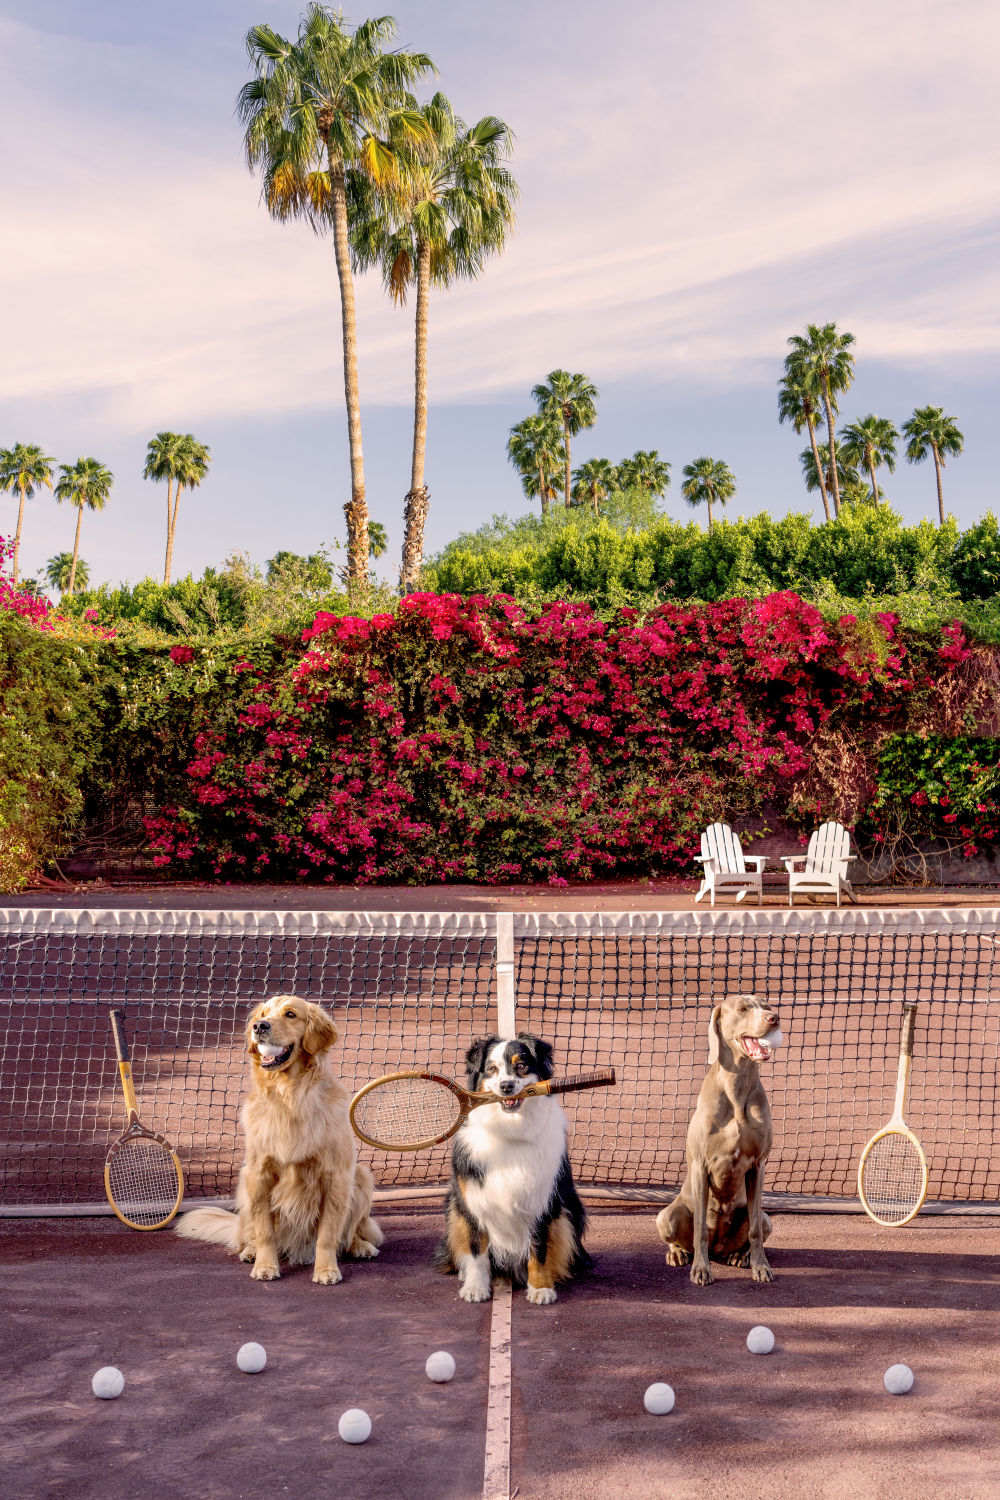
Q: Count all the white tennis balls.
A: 9